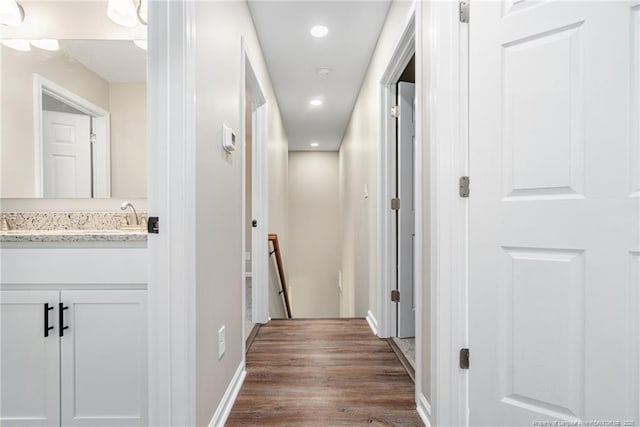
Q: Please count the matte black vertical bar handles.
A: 2